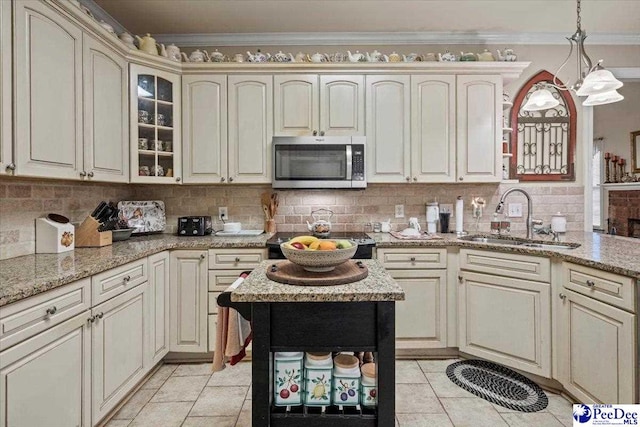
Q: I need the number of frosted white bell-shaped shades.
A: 3